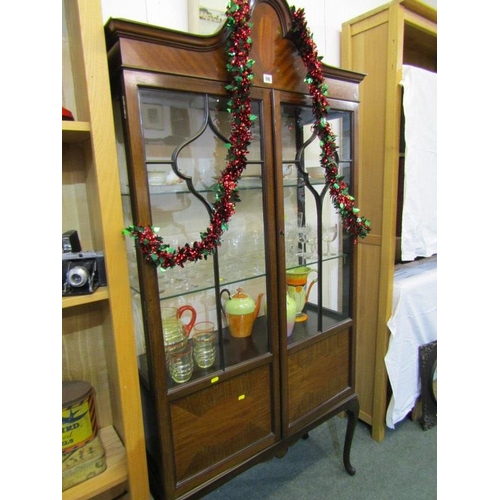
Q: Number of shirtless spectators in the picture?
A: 0